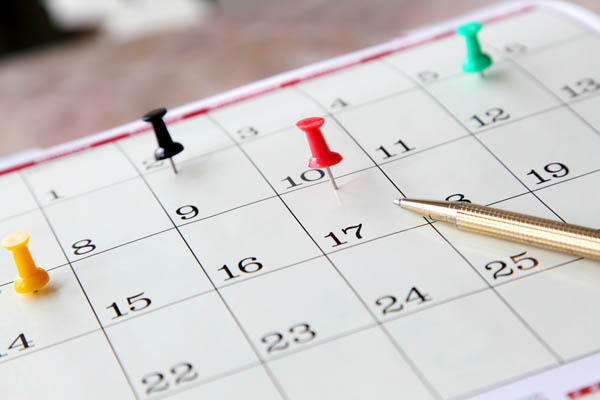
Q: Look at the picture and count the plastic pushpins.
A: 4